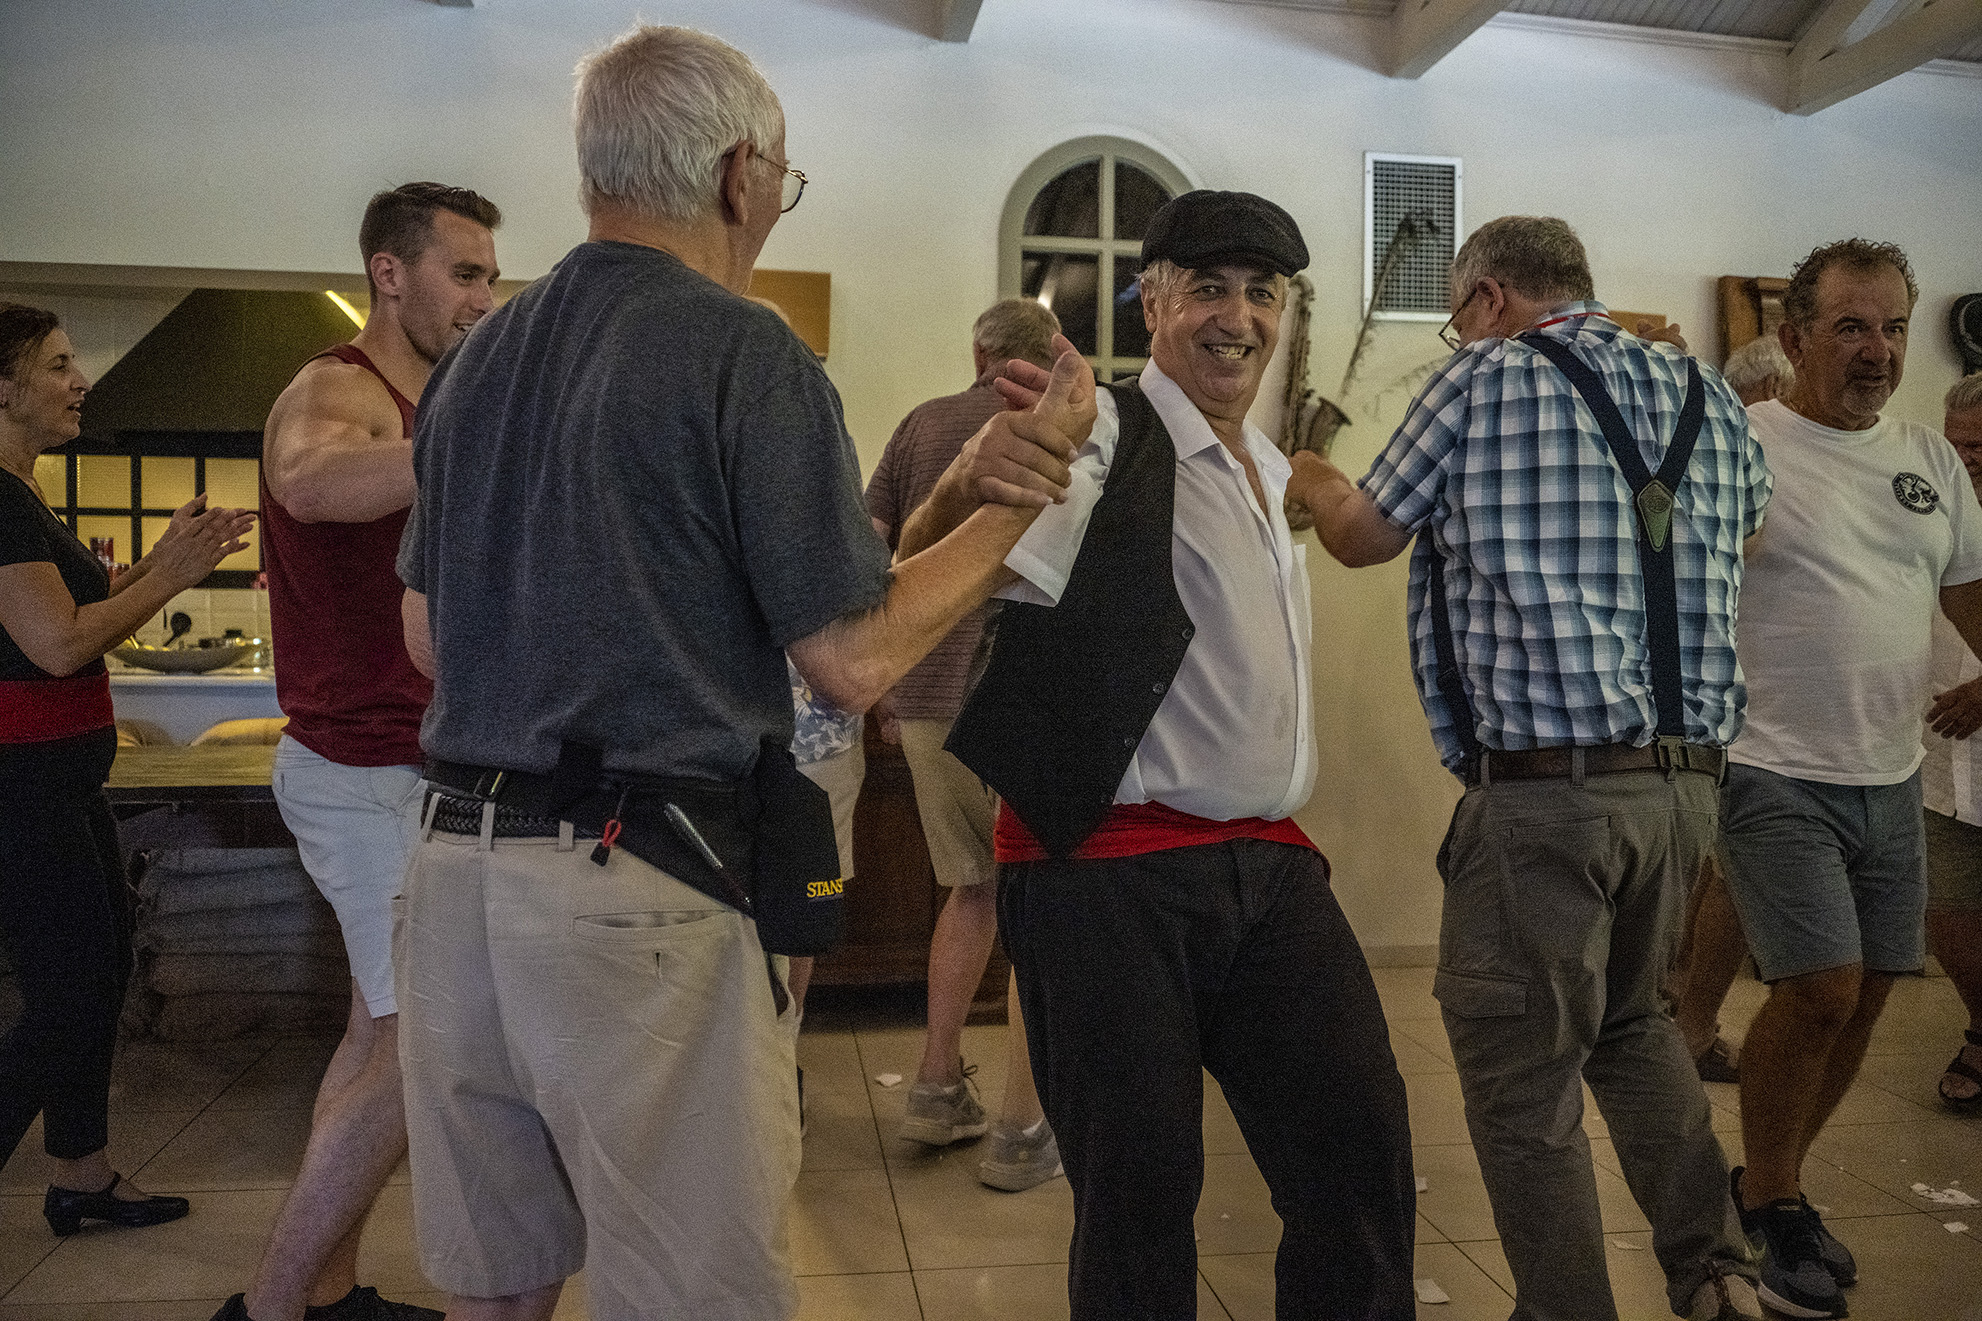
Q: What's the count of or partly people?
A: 10